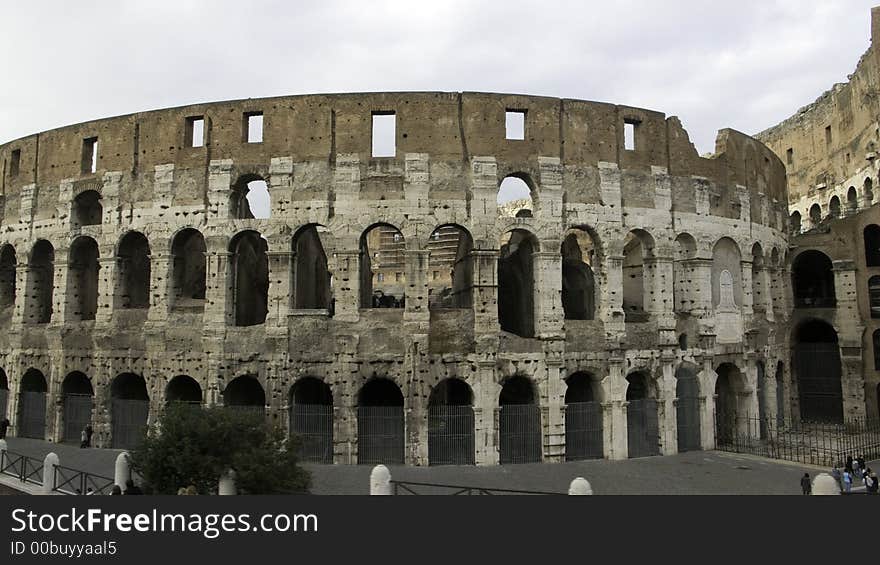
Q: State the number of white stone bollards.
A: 7